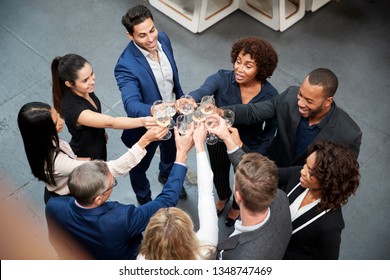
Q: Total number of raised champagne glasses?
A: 9